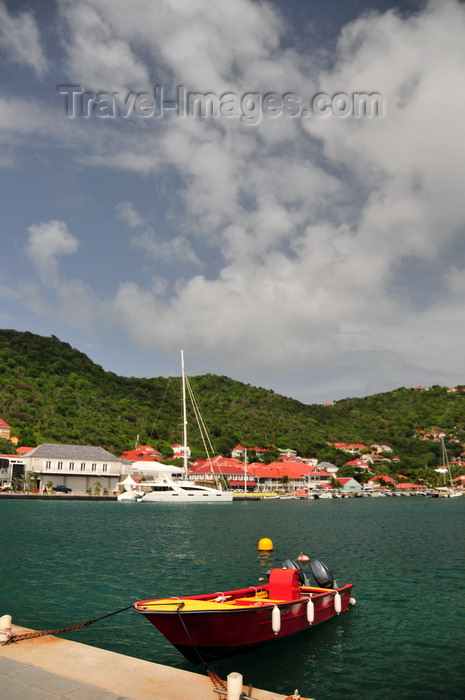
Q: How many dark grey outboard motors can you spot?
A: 2